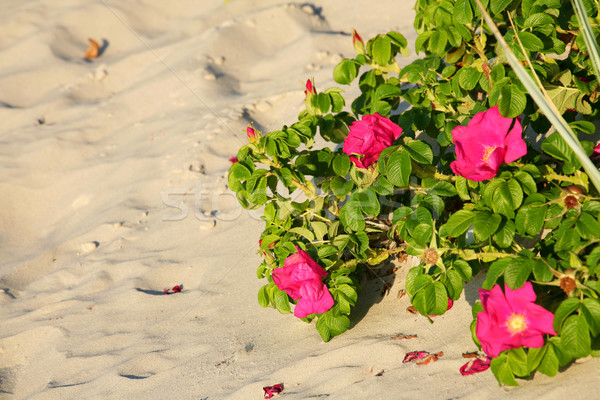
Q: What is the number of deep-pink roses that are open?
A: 4